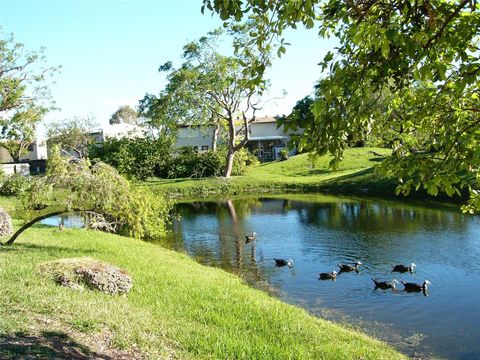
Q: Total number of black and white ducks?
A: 7